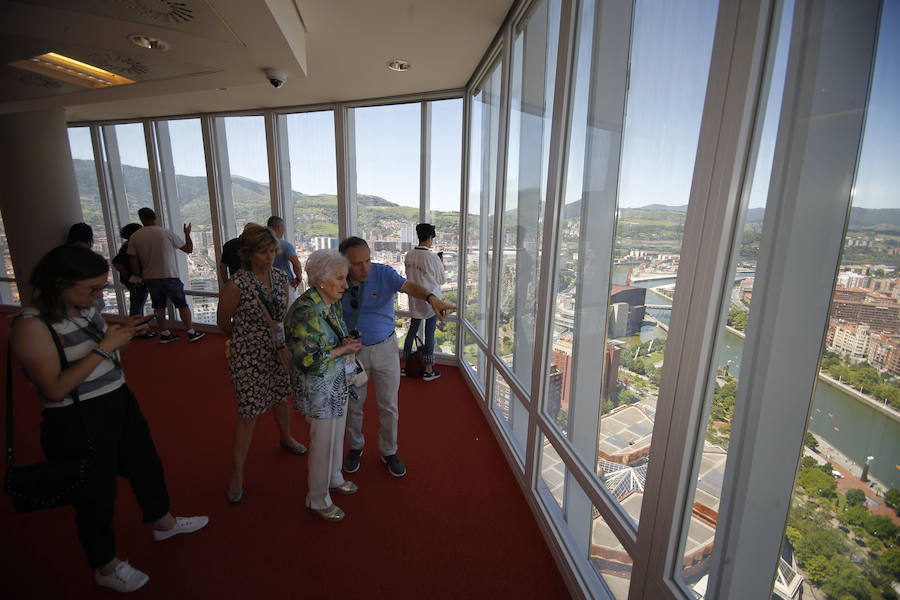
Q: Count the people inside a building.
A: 10